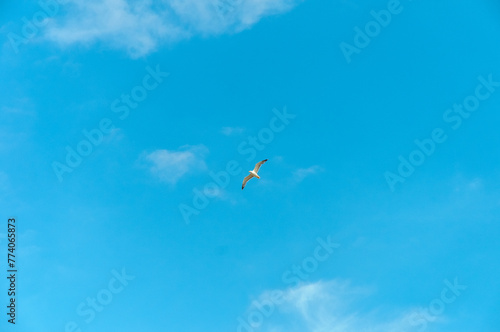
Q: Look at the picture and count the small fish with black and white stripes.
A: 0